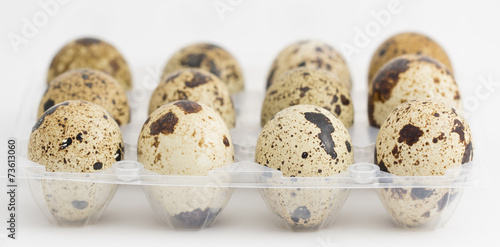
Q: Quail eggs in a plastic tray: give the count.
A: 12